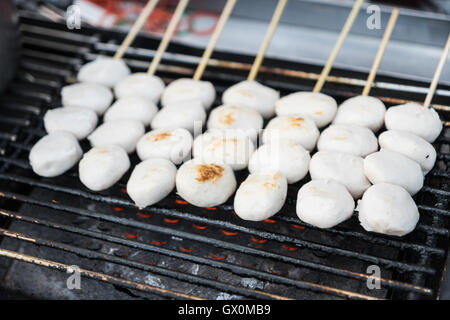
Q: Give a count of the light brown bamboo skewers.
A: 7